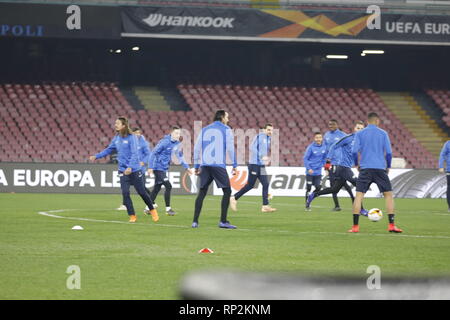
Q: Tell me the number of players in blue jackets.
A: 10